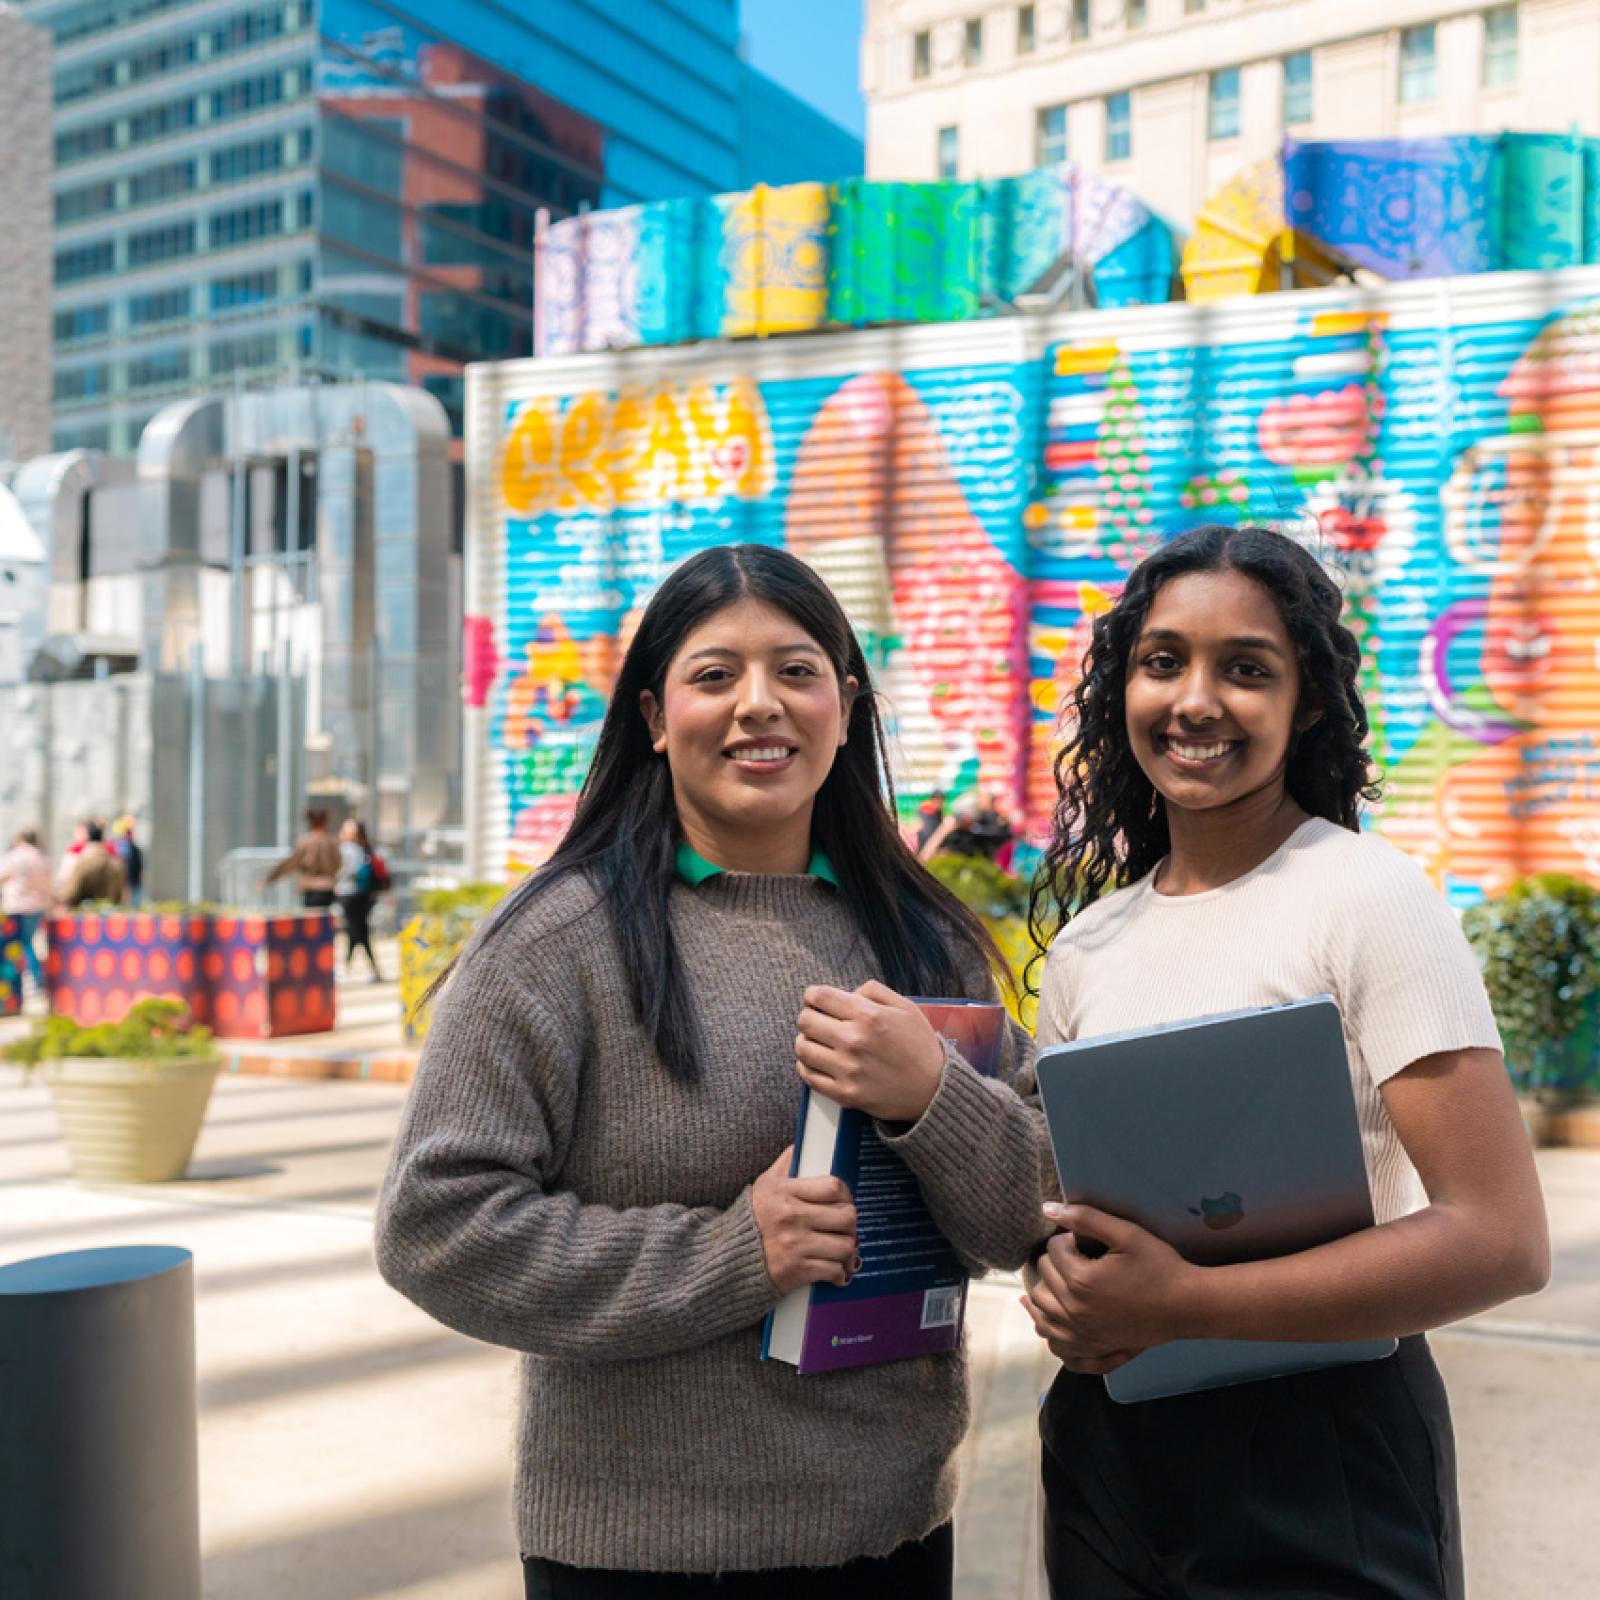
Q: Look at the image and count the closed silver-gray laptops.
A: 1